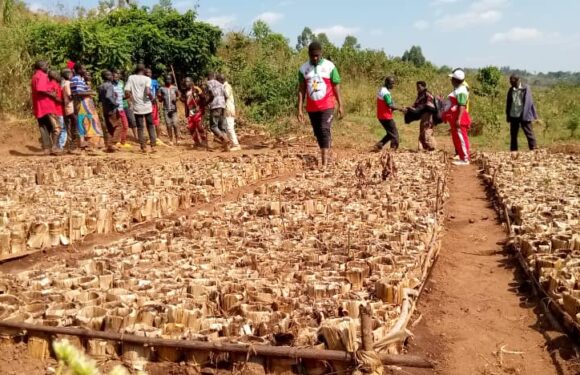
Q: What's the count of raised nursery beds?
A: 3